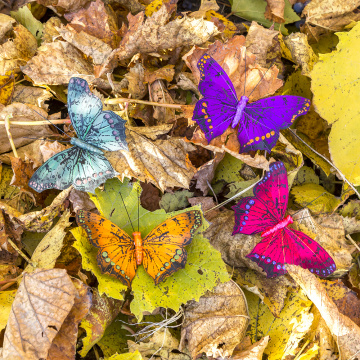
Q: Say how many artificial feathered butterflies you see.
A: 4